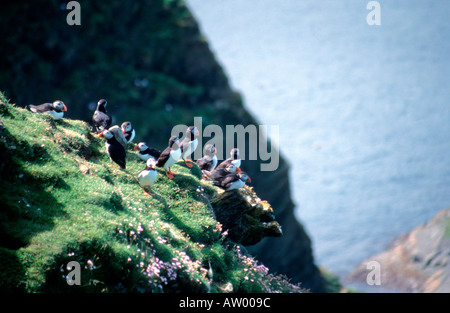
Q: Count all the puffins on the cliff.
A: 12